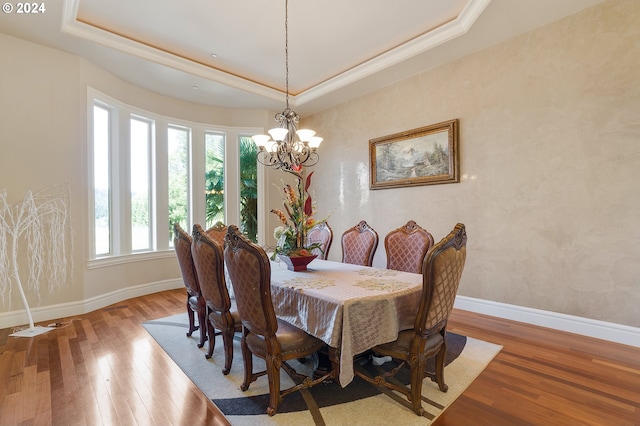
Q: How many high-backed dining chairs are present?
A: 8